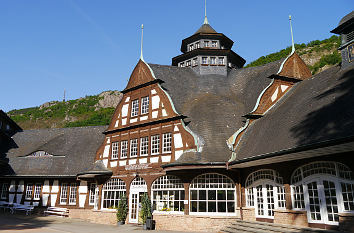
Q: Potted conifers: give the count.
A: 2